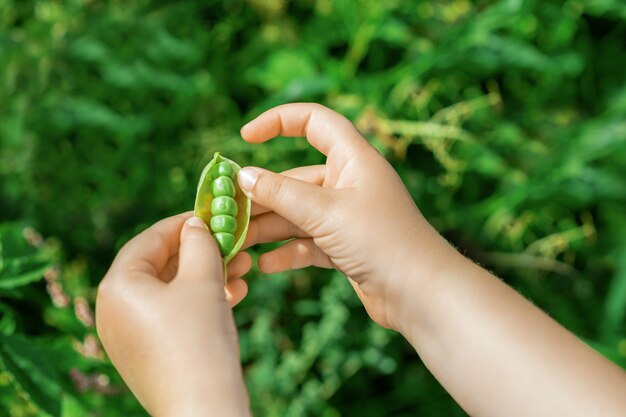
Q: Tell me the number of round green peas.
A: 5